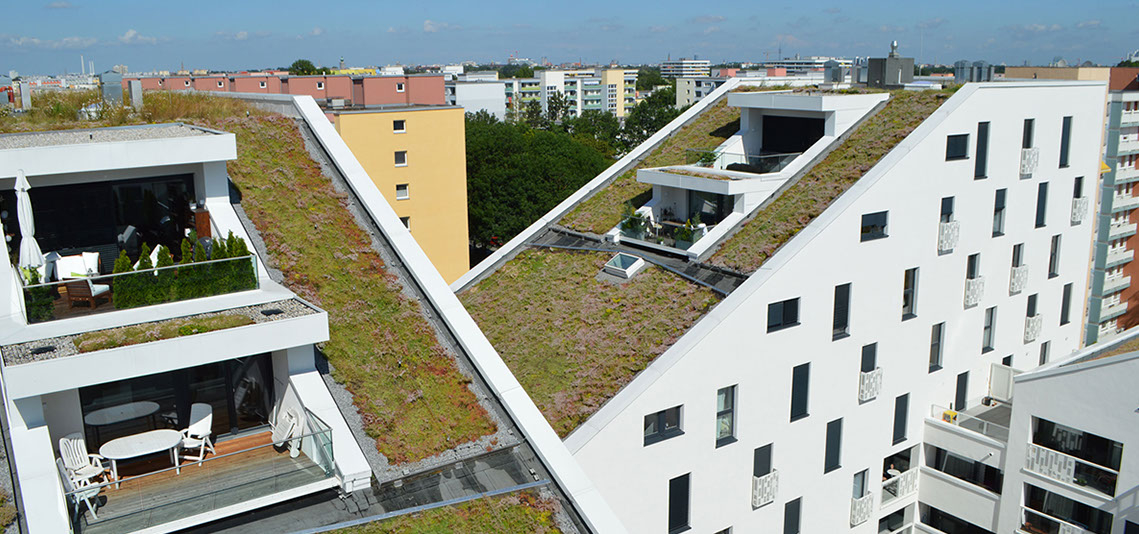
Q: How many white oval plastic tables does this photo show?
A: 1